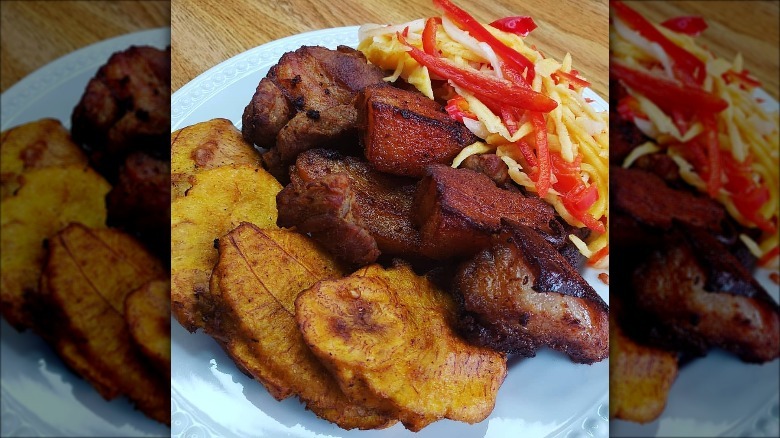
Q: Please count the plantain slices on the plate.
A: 4